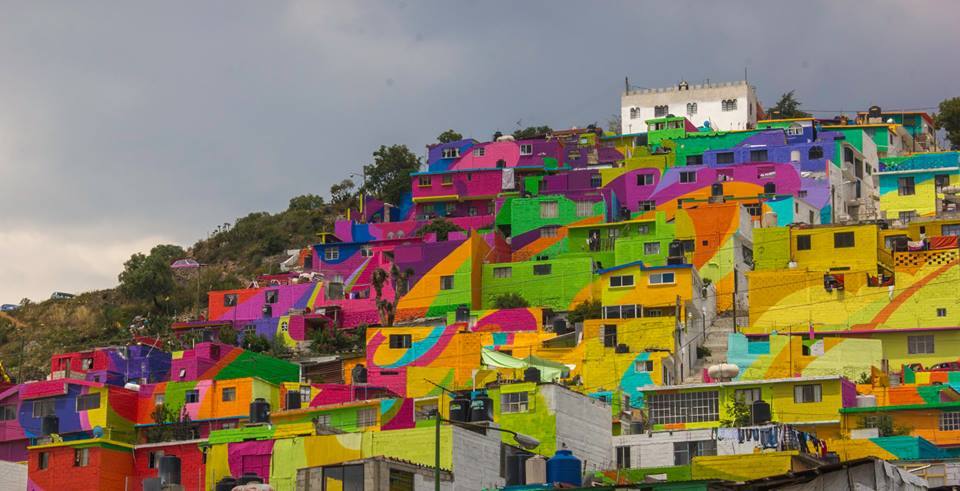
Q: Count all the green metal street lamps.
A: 1